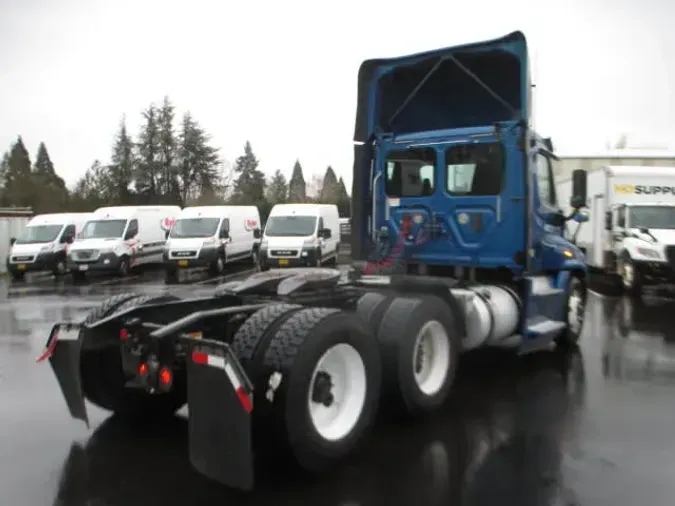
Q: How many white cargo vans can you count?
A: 4